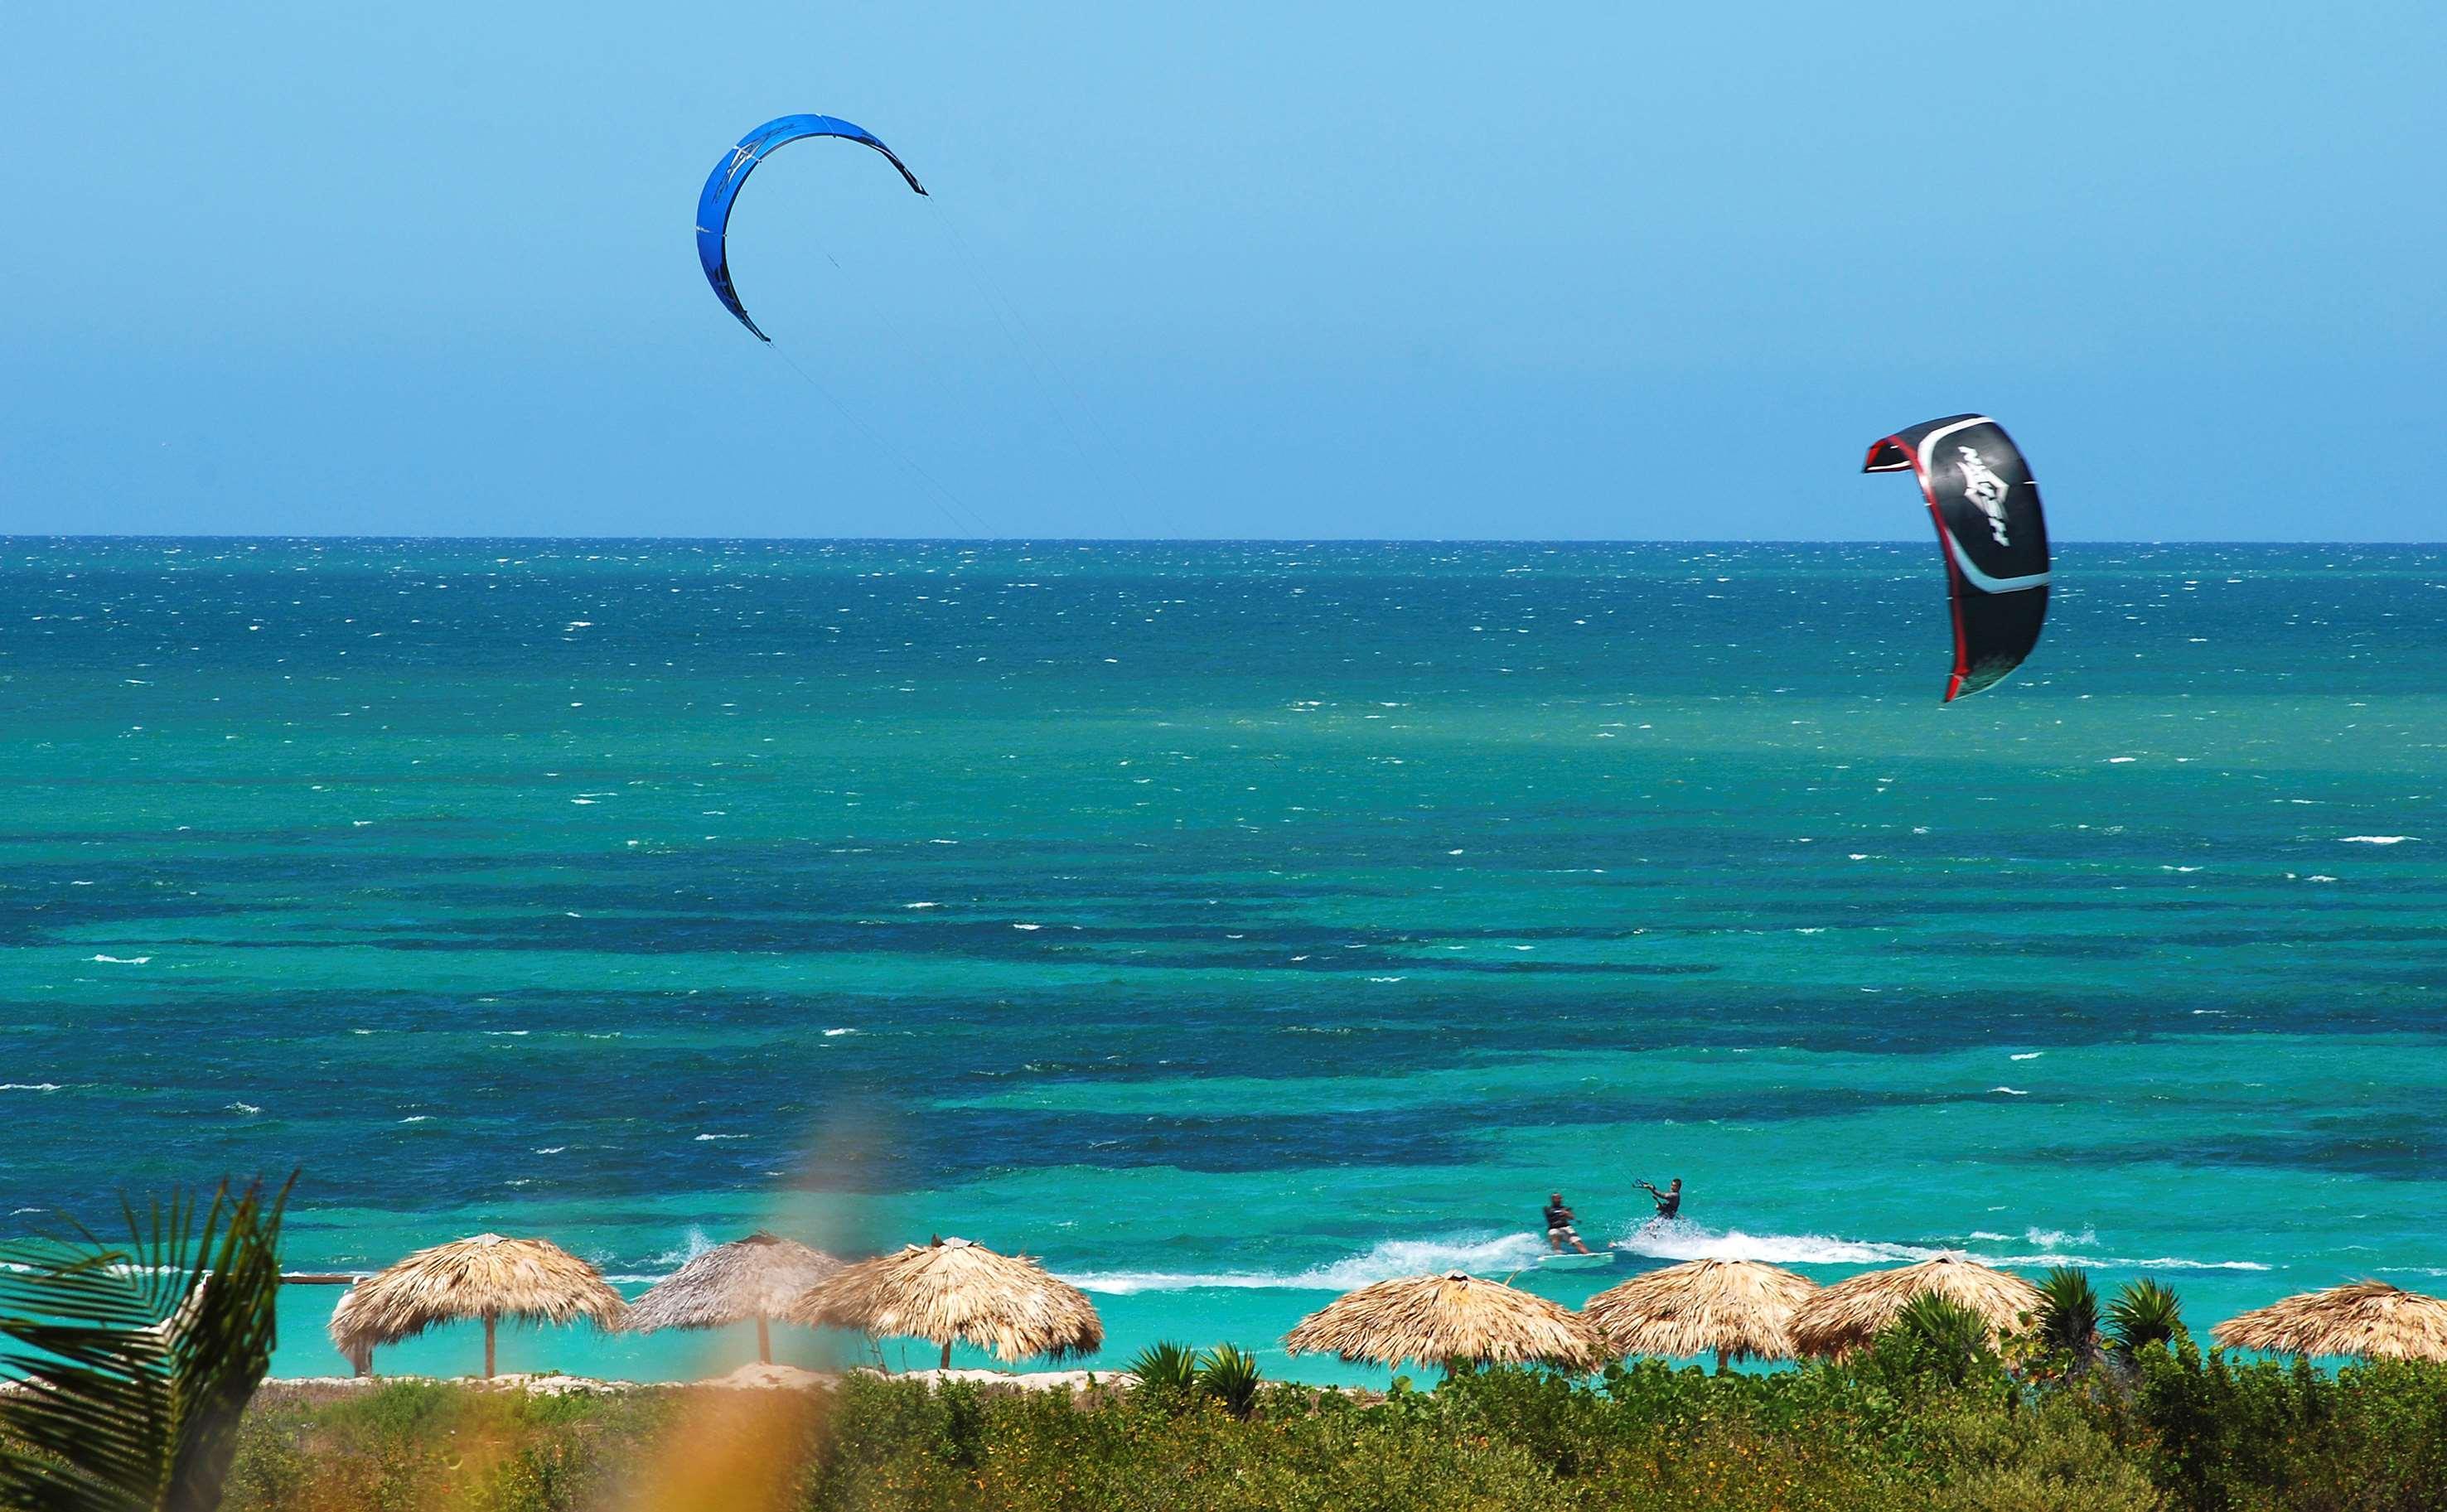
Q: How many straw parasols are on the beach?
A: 7